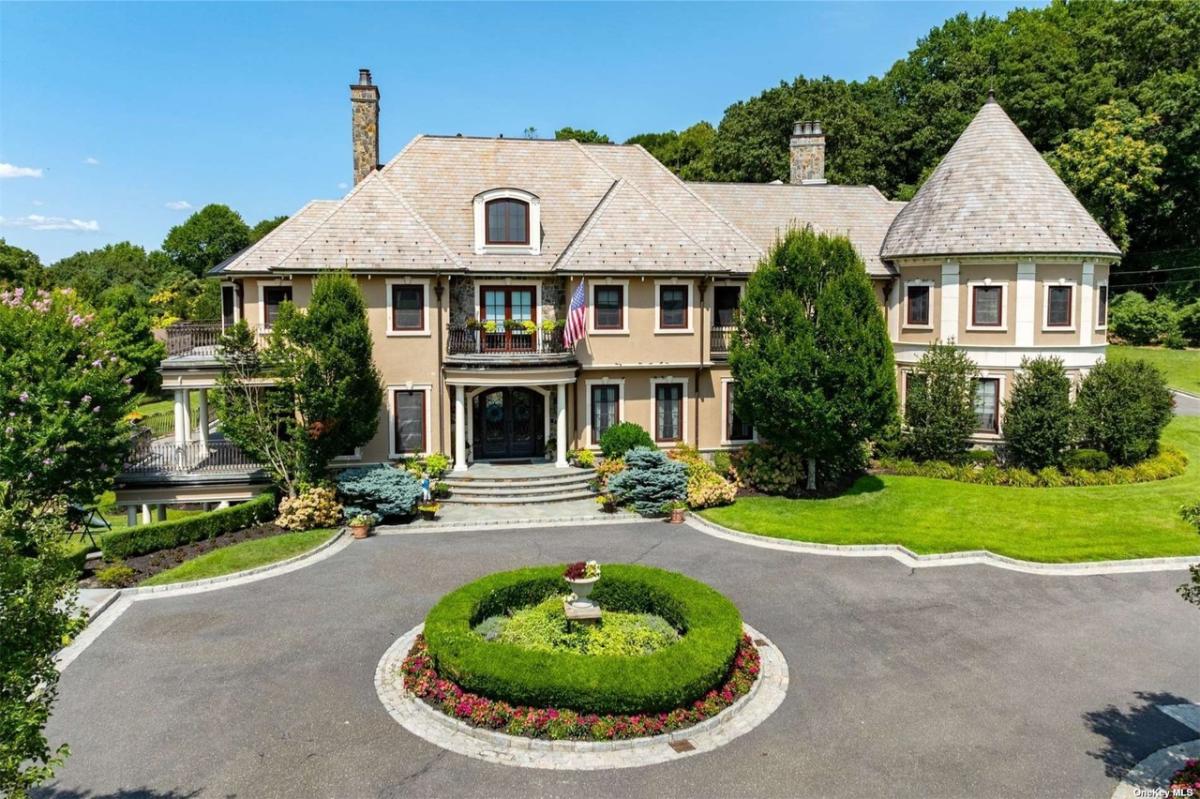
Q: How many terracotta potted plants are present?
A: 2